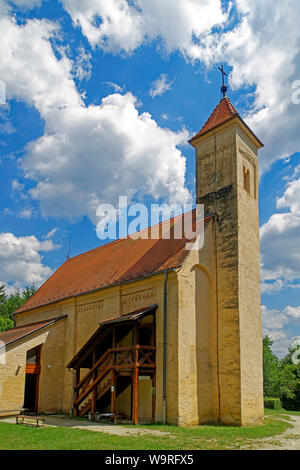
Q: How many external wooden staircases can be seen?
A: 1